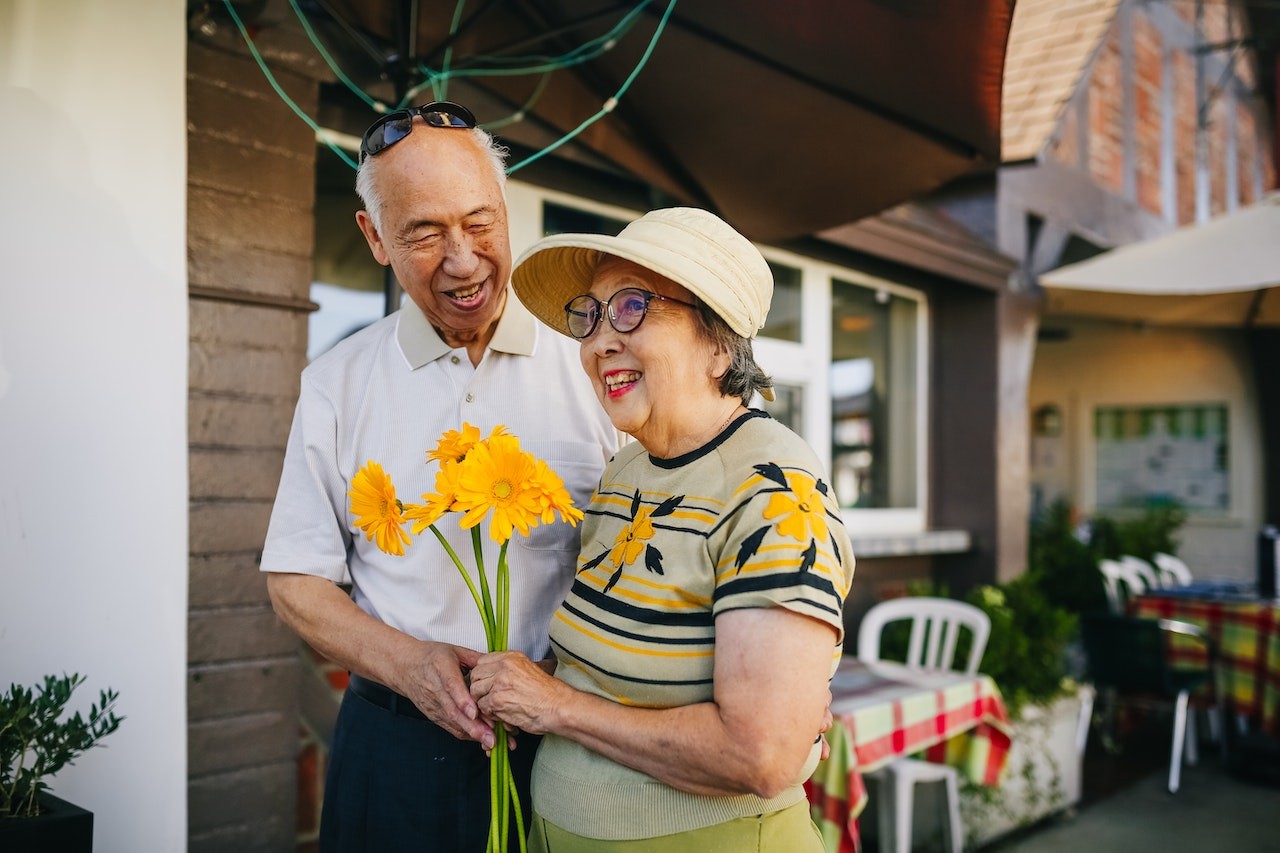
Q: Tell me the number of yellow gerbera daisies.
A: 5